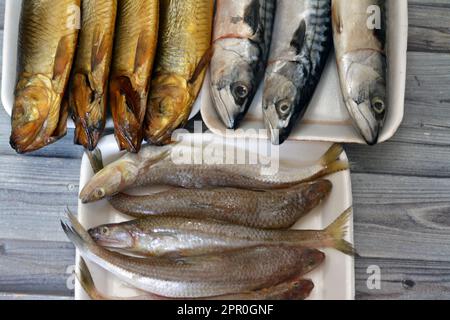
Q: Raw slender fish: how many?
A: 5